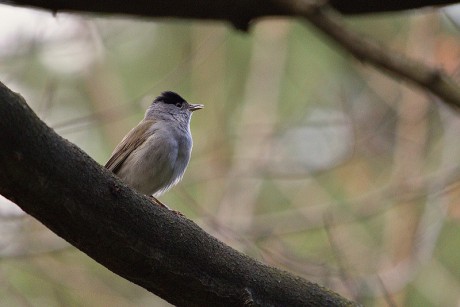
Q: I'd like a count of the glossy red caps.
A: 0